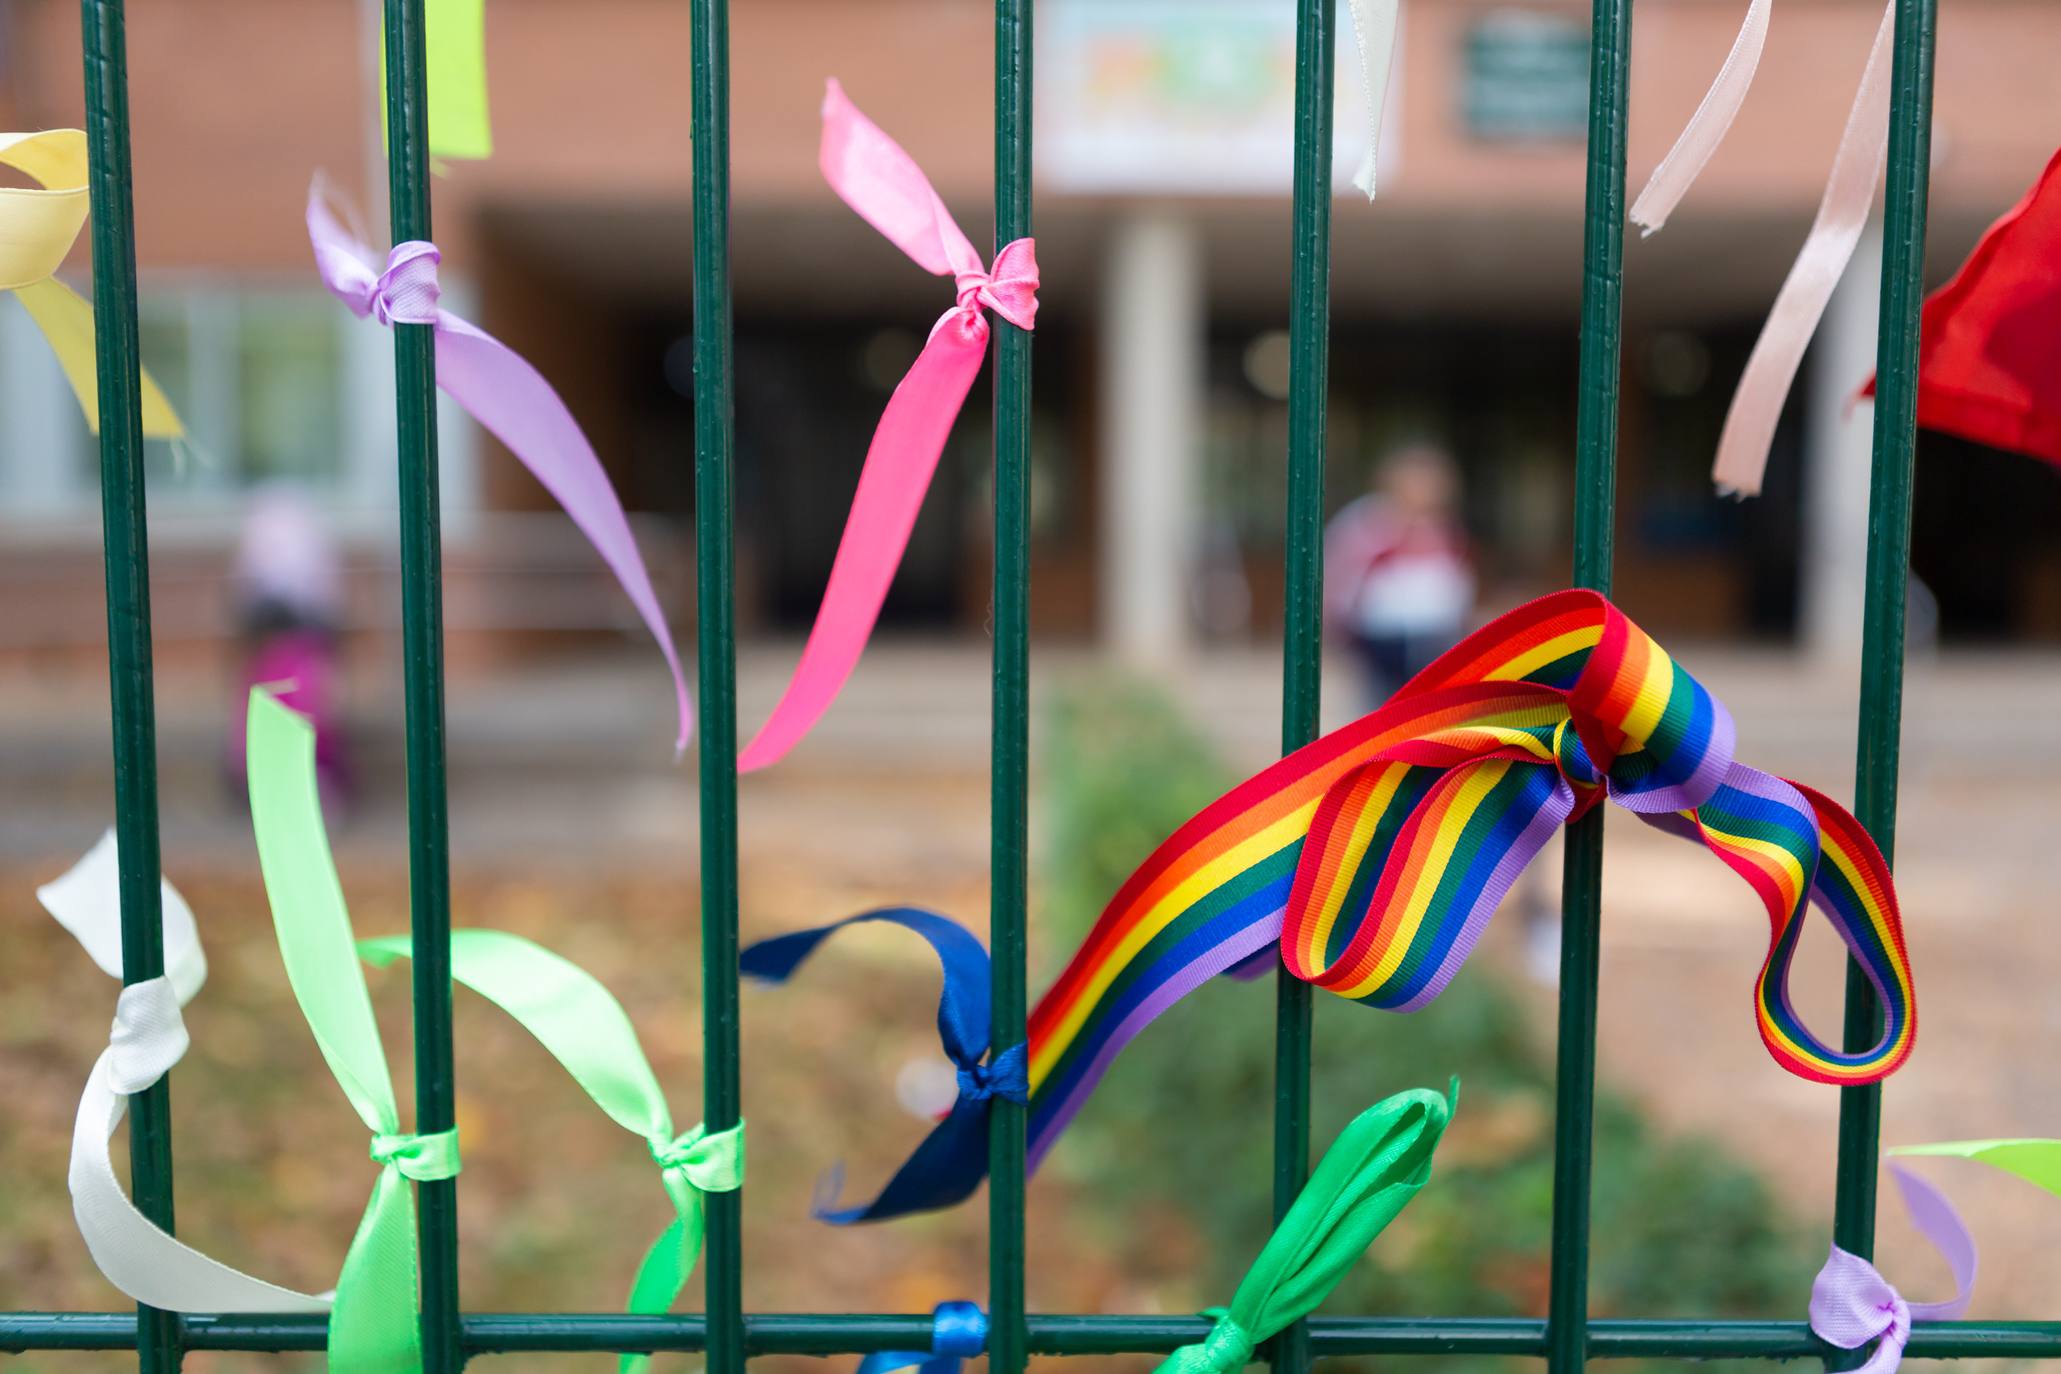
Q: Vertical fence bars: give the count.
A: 7